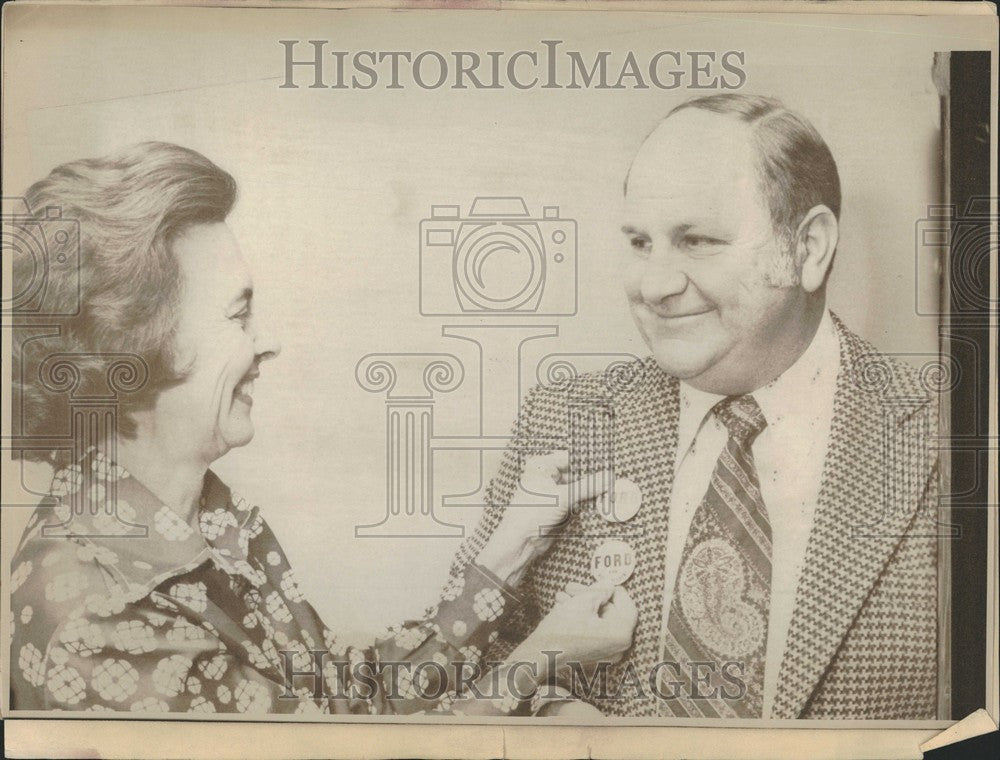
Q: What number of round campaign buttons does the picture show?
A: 2